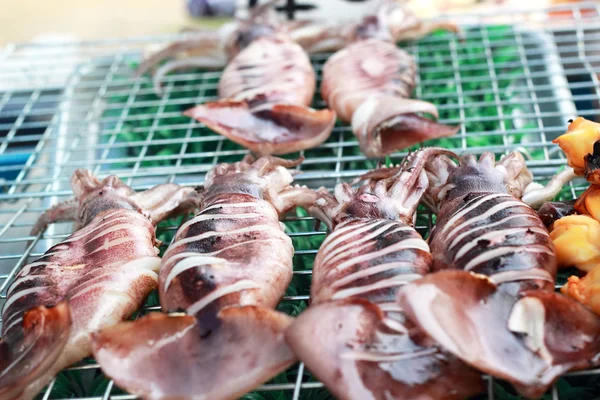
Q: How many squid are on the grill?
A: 6